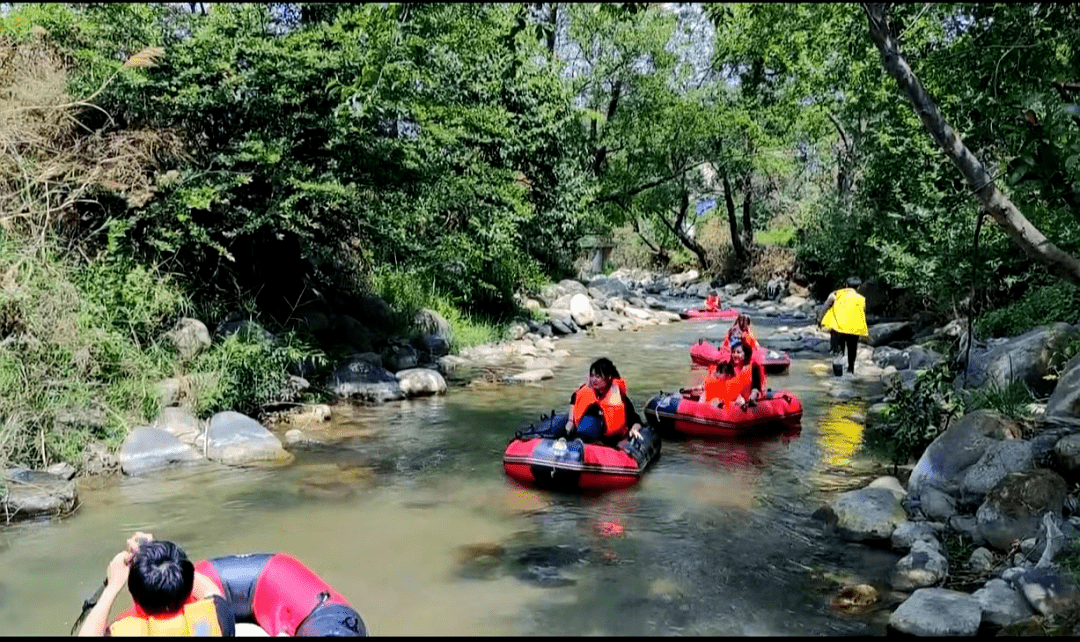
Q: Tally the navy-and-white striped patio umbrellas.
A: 0